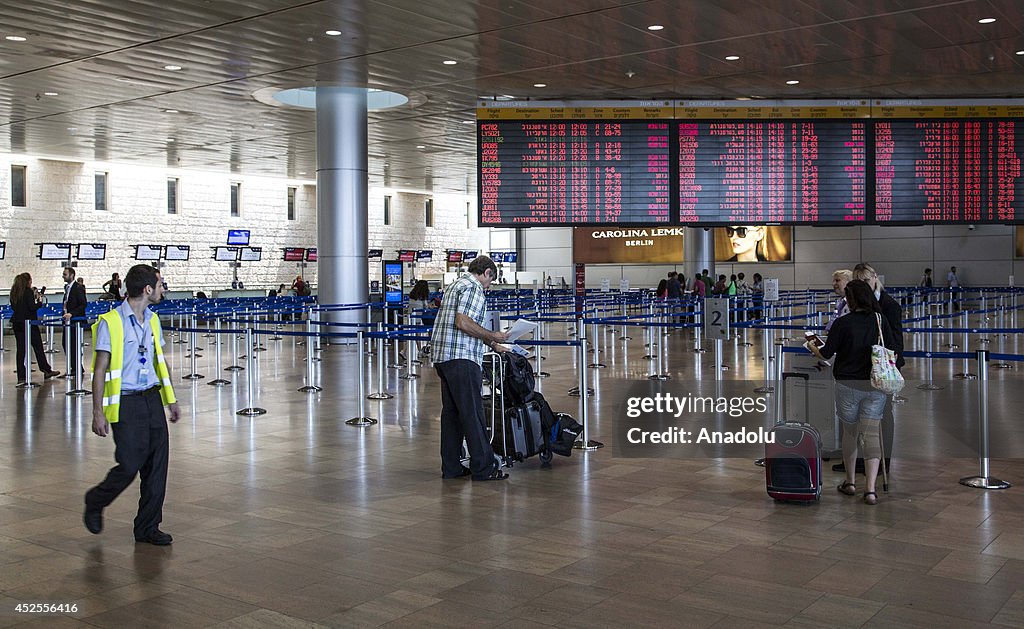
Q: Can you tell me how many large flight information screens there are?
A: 3